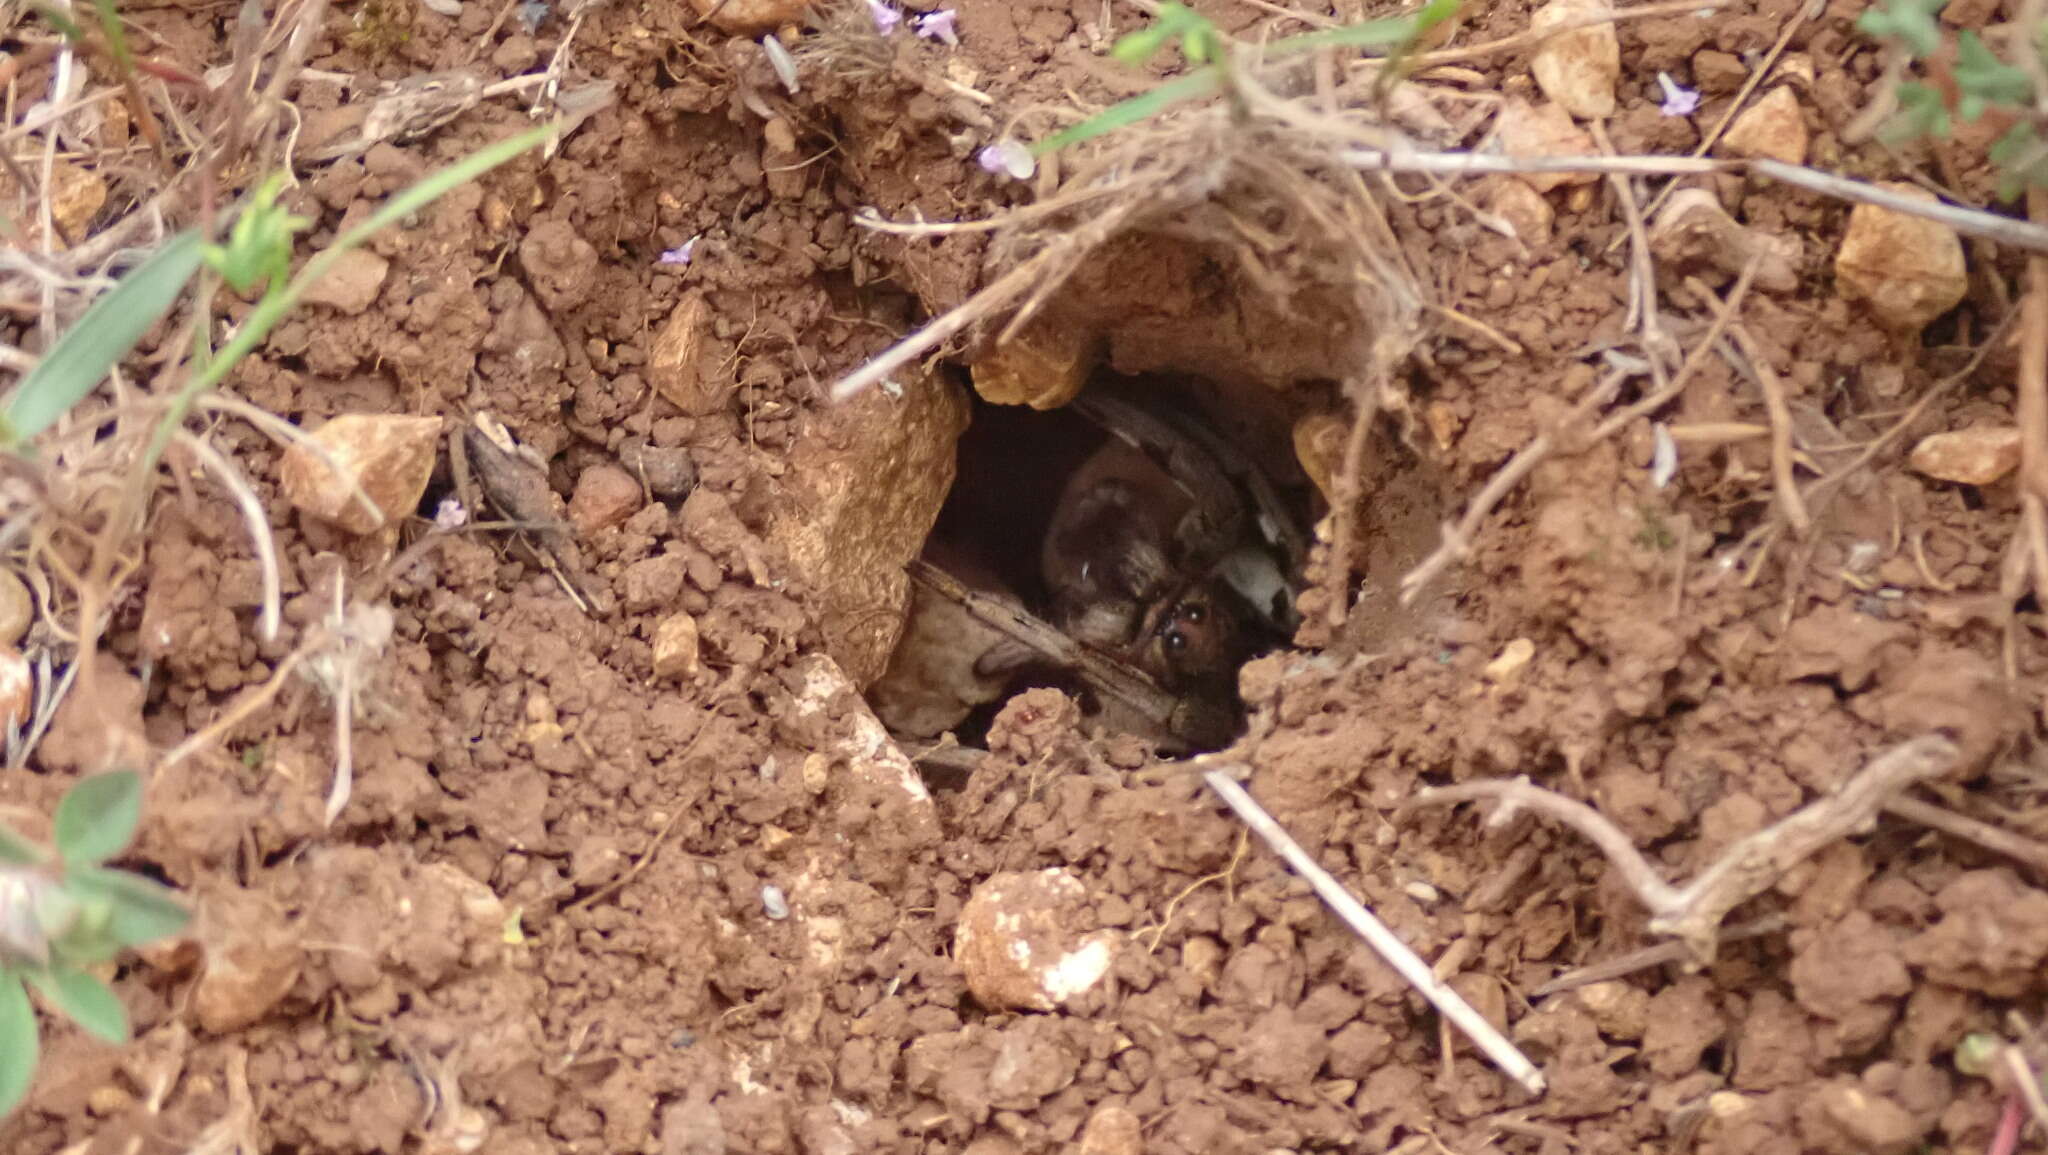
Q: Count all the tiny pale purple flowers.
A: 6